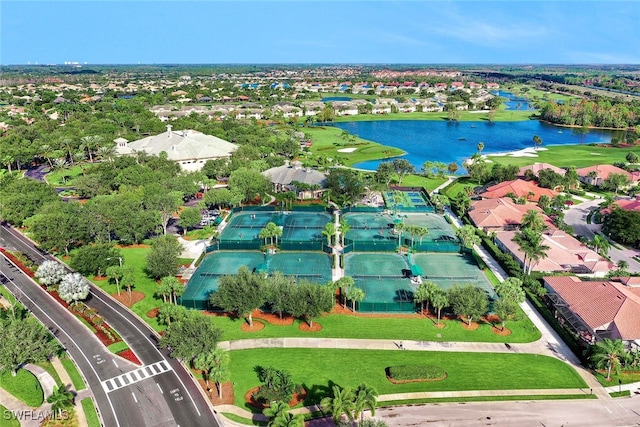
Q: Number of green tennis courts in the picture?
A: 8